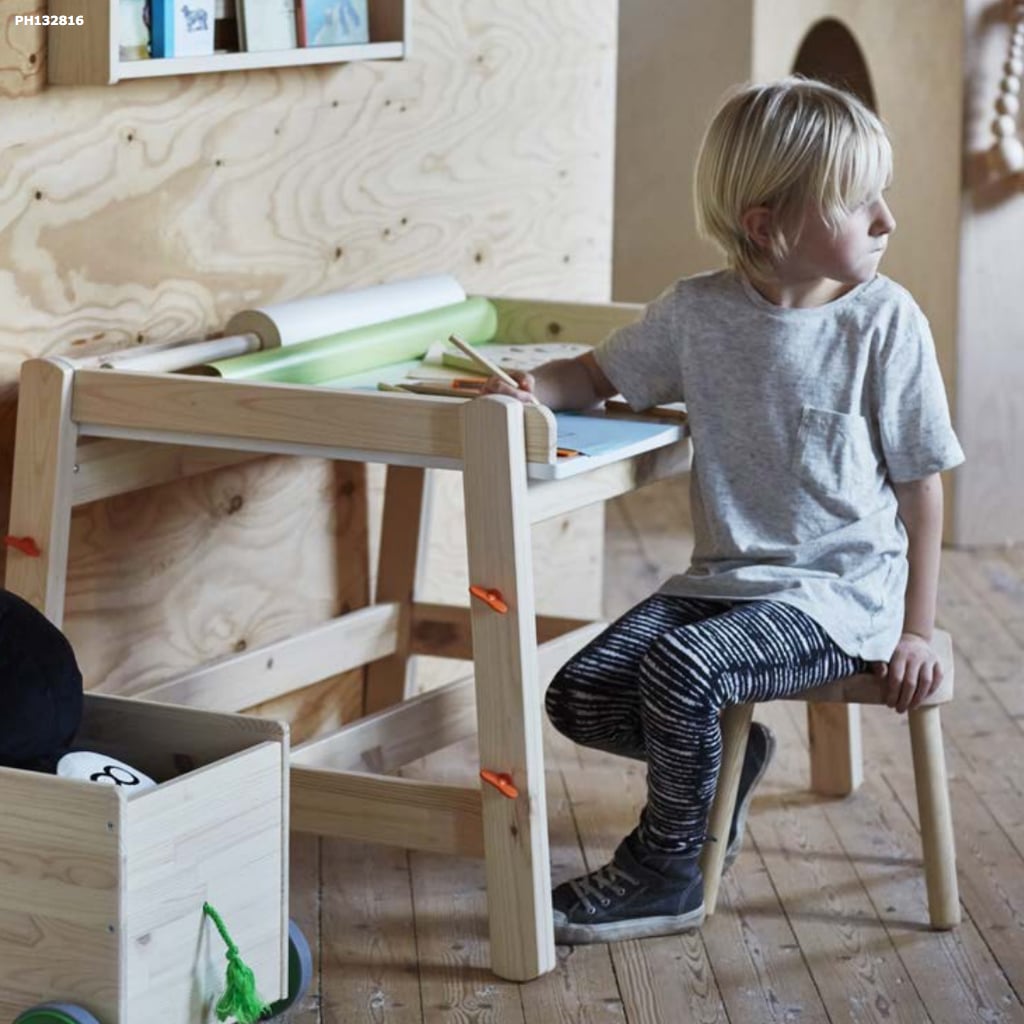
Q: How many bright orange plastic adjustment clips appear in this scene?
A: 3